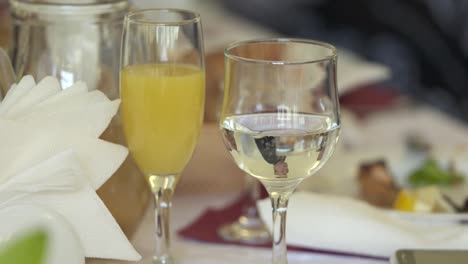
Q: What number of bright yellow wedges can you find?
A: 1